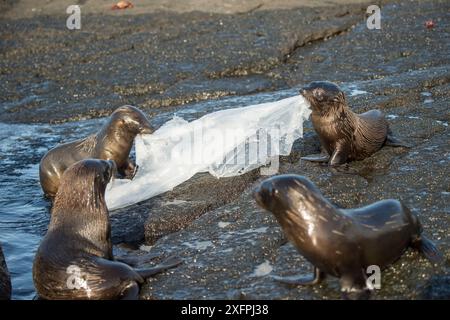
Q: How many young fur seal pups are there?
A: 4